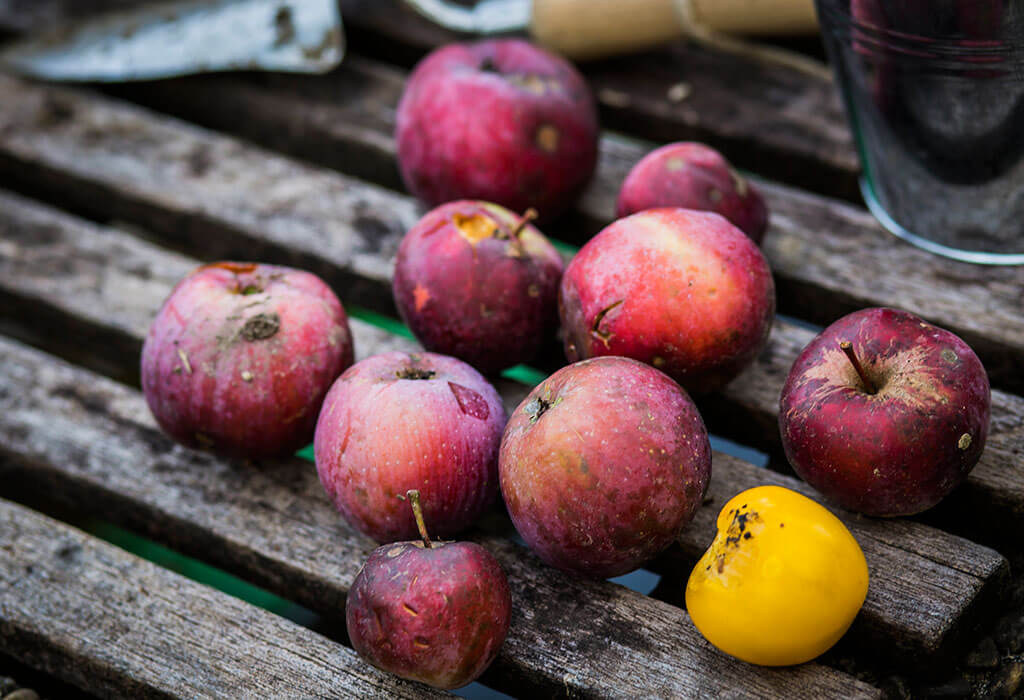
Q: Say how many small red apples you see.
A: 2